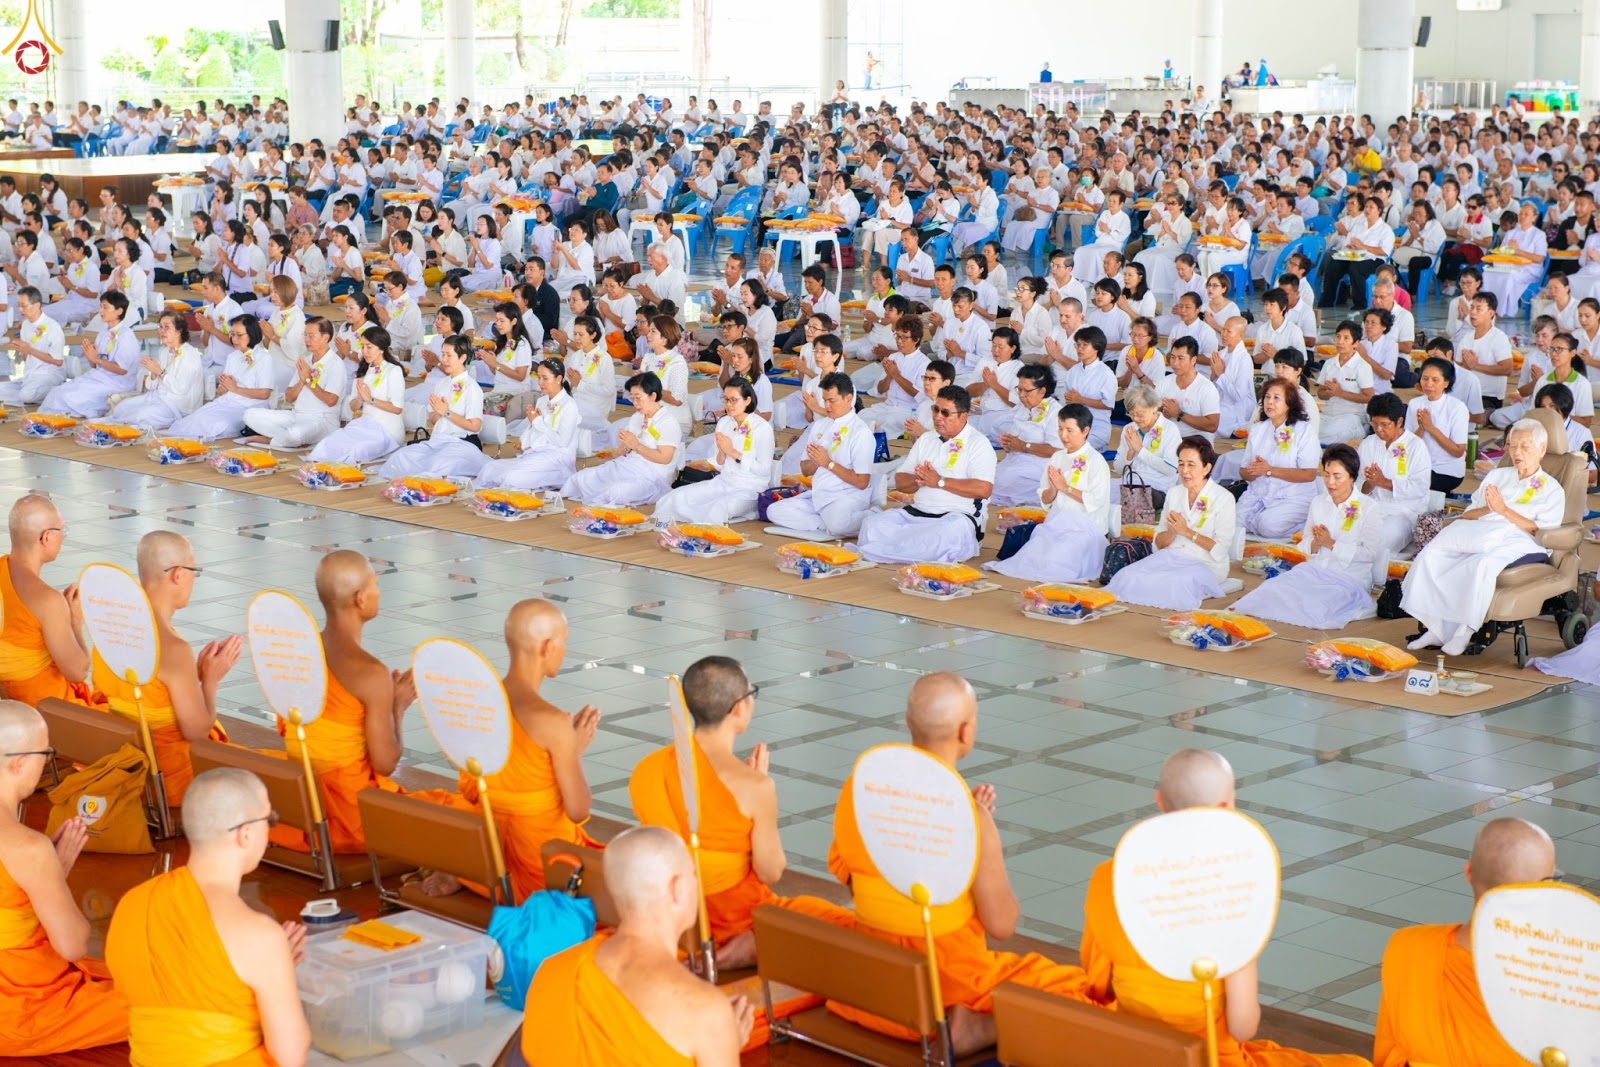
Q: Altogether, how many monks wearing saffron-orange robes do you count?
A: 11